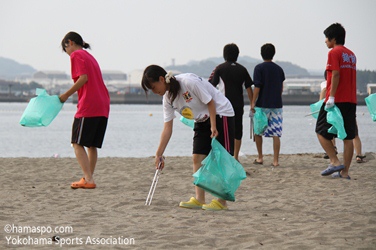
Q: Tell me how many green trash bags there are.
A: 7